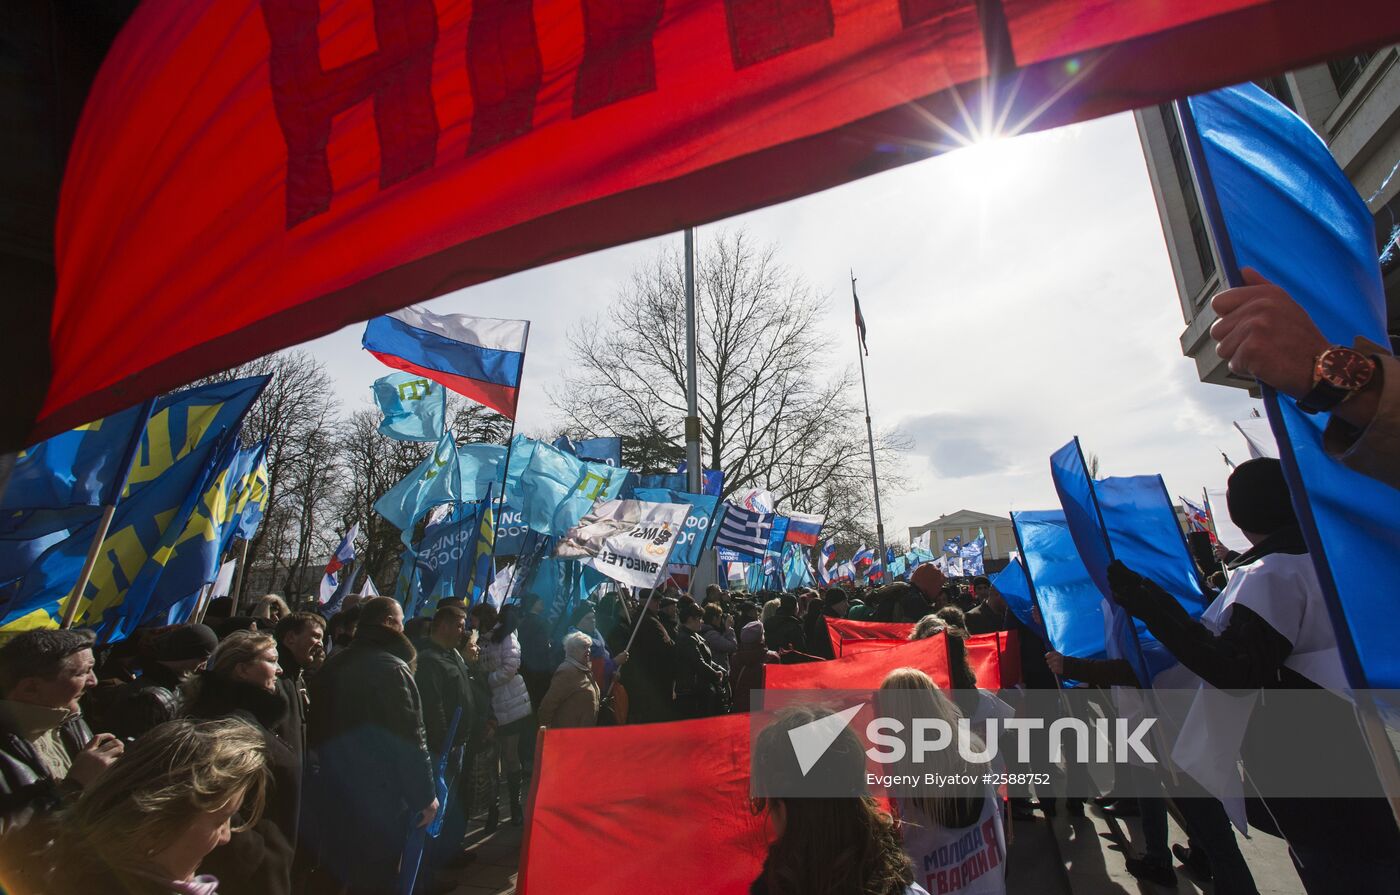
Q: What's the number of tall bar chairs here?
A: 0